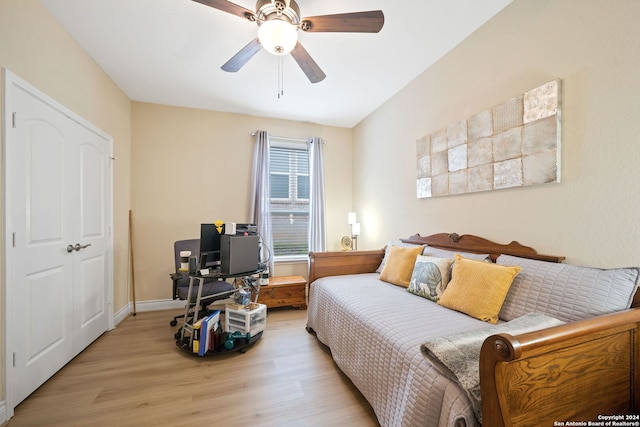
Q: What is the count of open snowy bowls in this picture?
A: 0